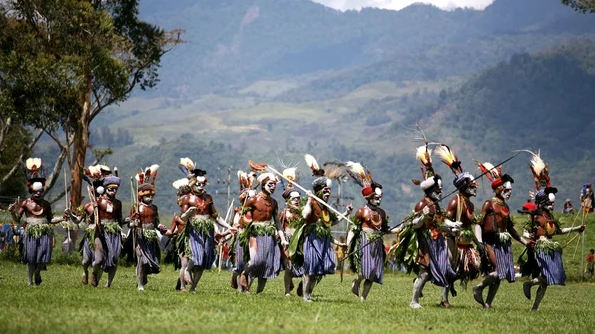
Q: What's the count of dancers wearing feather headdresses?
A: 15